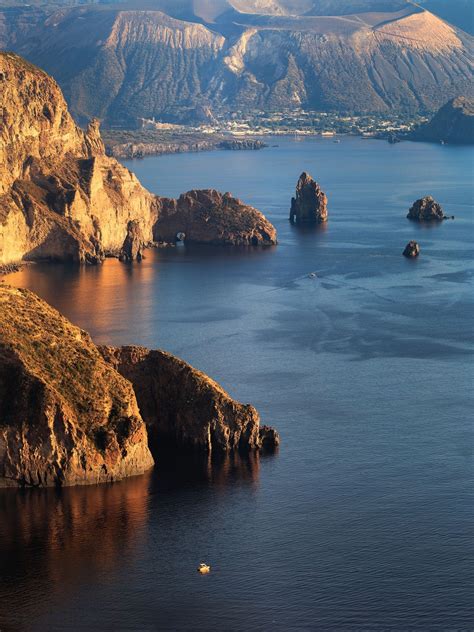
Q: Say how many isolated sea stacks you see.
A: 3